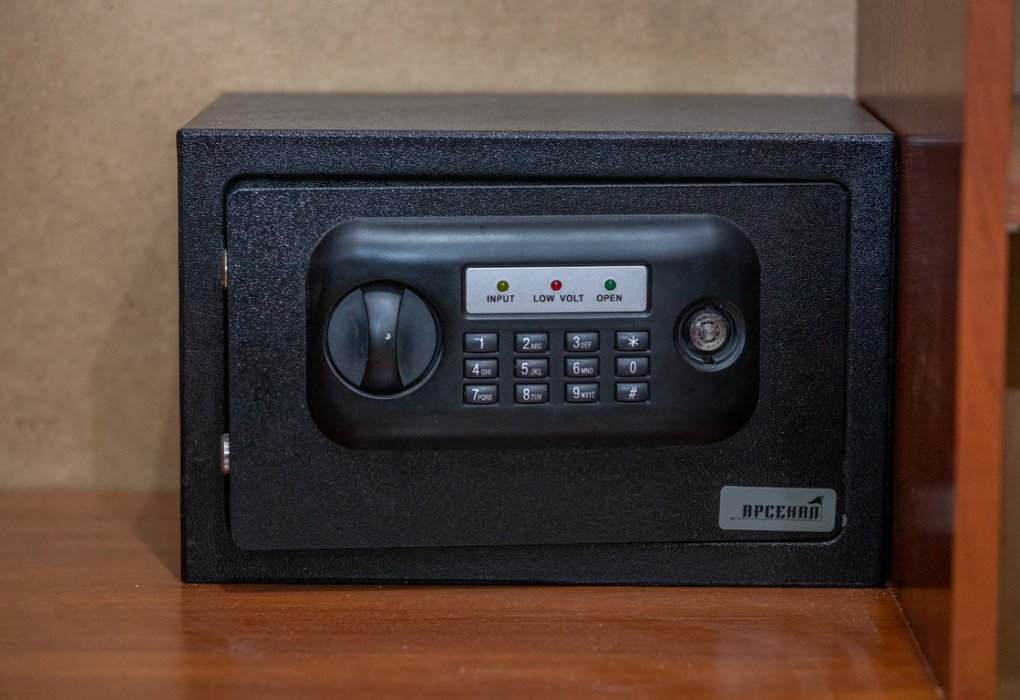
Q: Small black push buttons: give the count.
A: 12